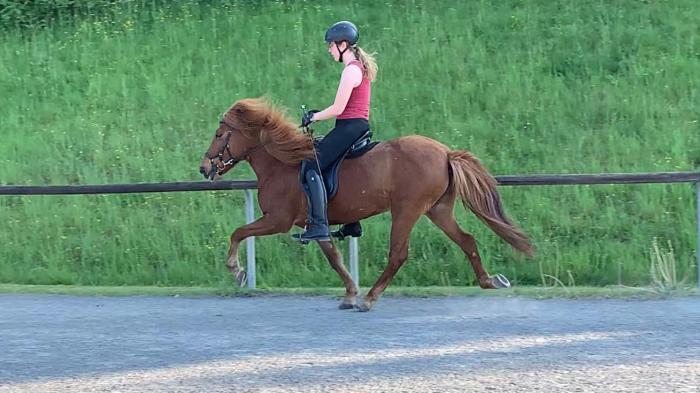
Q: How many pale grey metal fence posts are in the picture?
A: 3